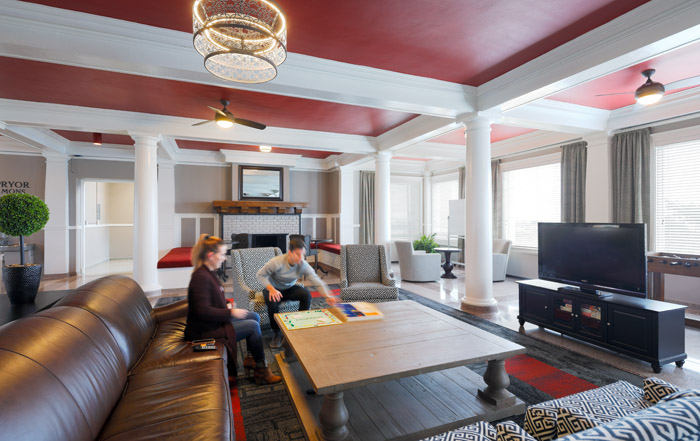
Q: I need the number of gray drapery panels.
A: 5